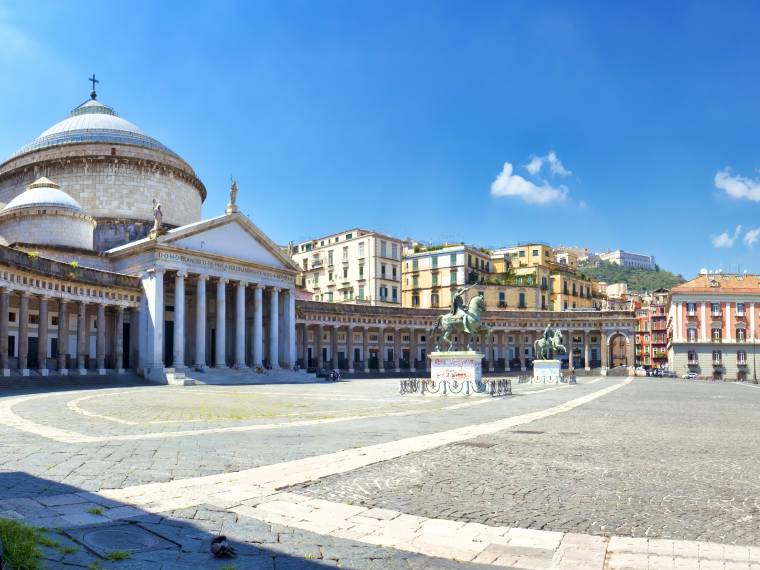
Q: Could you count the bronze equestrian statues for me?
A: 2